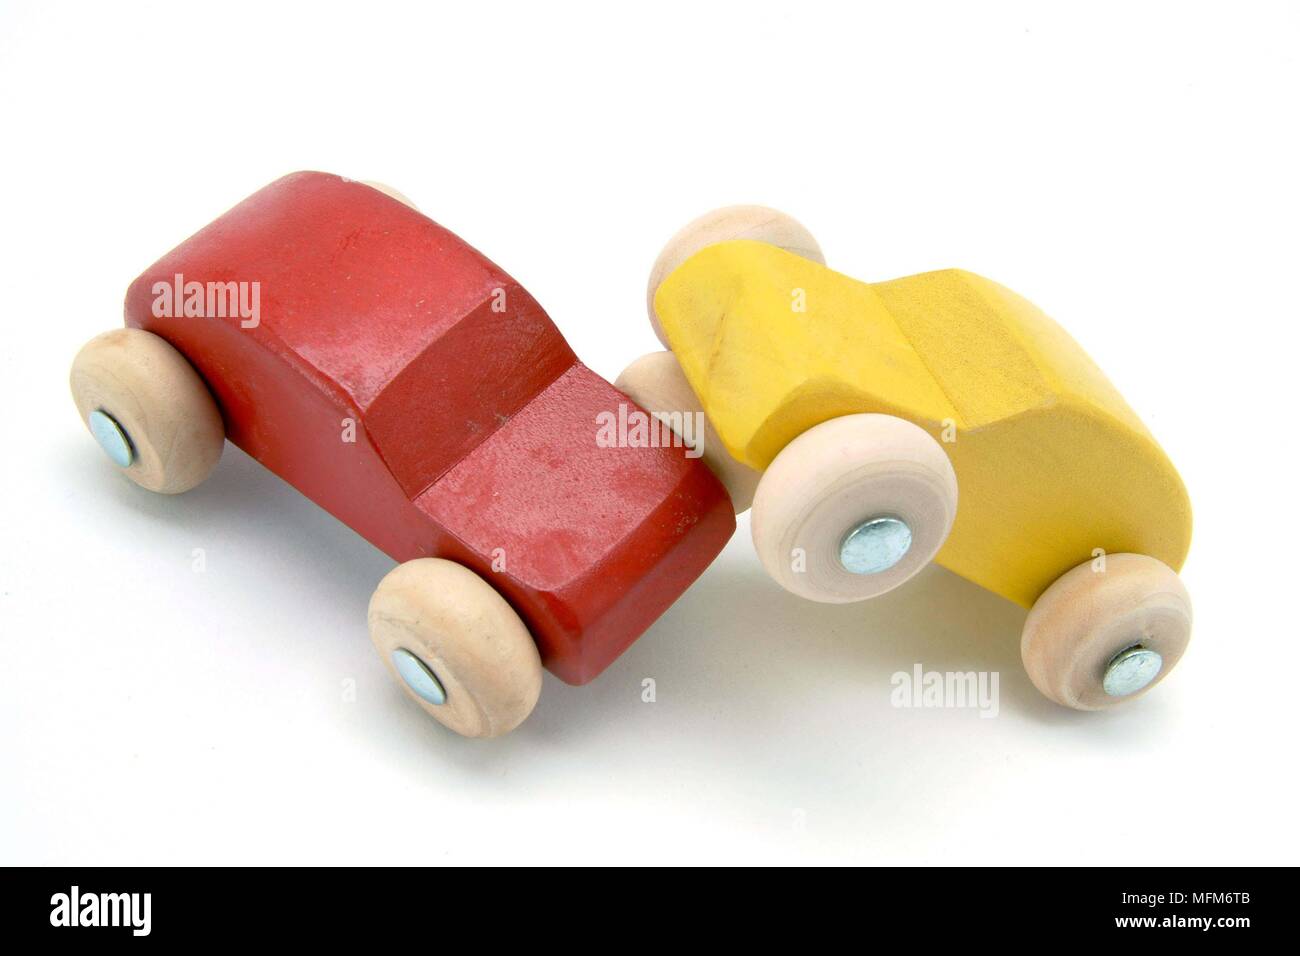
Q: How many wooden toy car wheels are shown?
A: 7